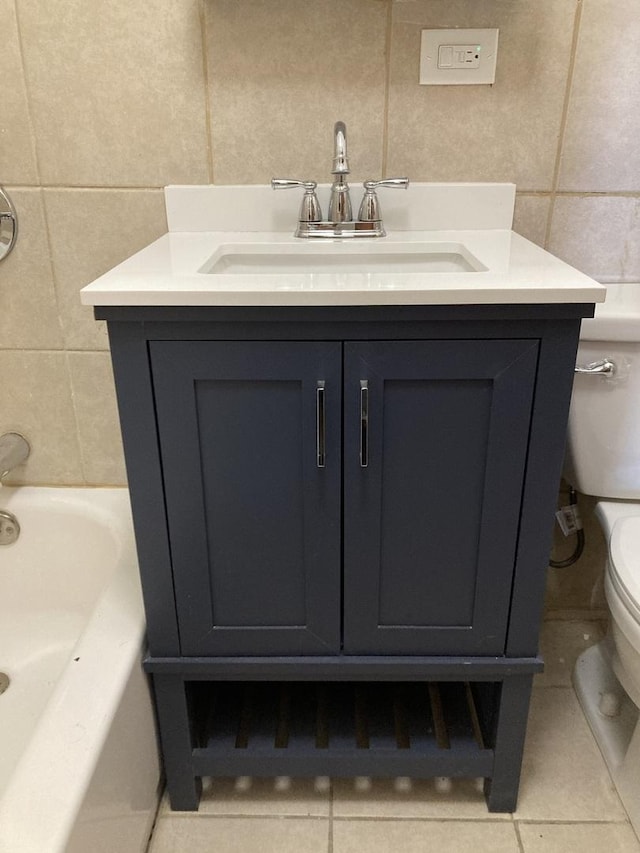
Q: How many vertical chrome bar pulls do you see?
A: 2